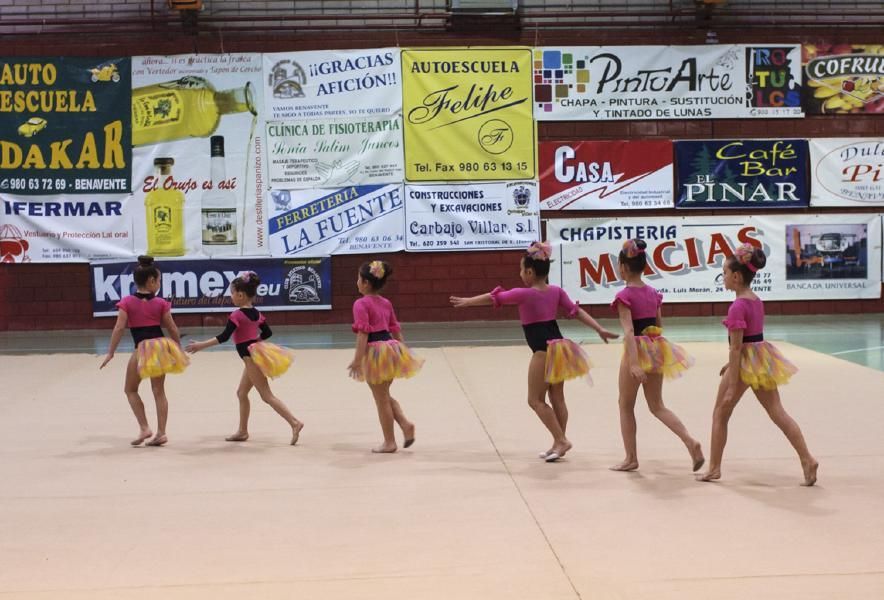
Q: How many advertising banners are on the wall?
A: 15